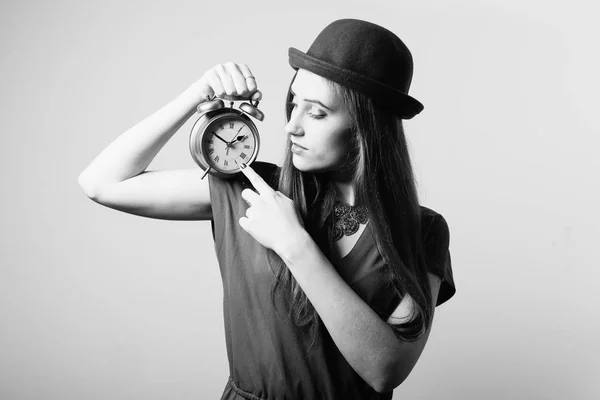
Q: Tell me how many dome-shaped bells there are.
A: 2